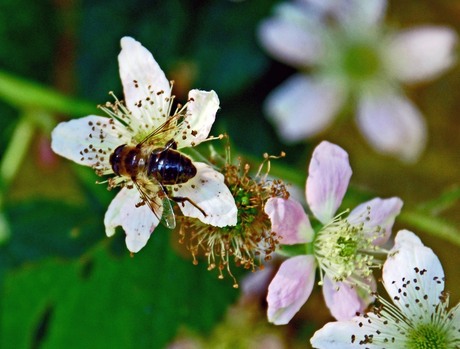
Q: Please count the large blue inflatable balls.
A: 0